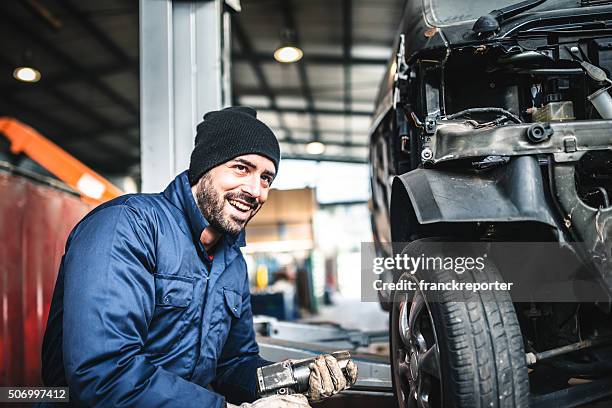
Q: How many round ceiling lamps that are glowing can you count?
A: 3